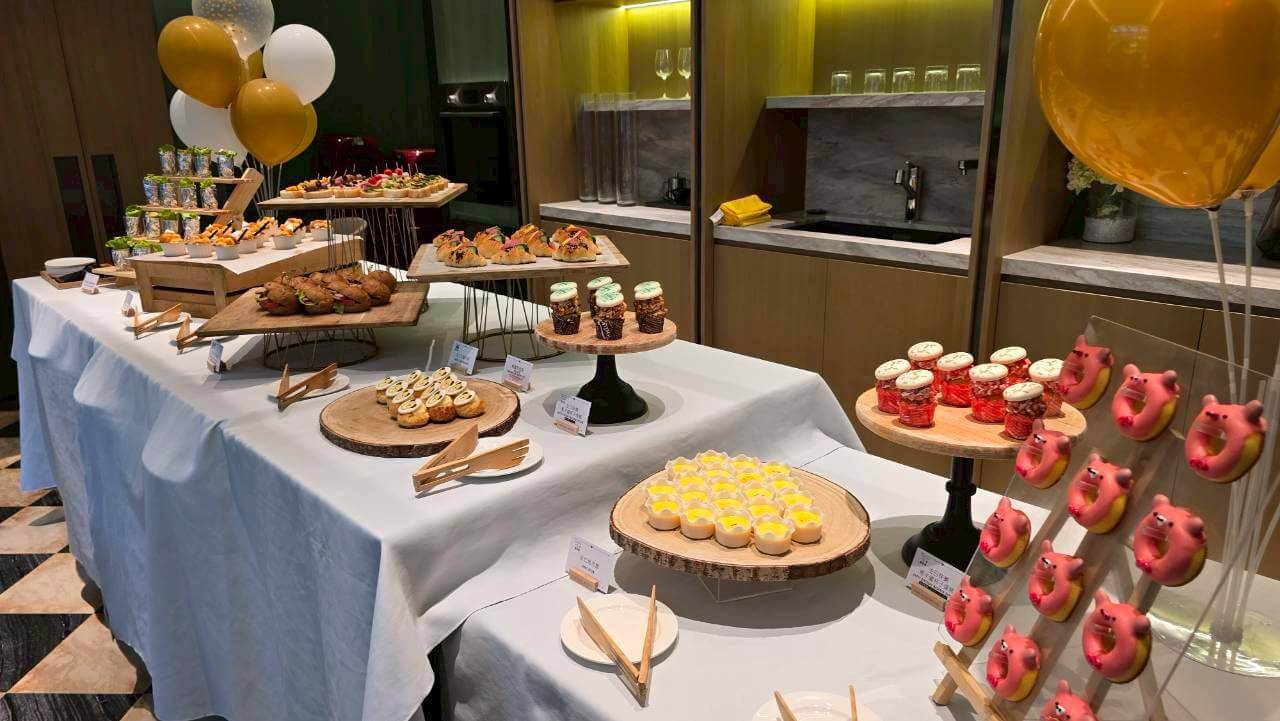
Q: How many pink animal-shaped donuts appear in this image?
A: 12